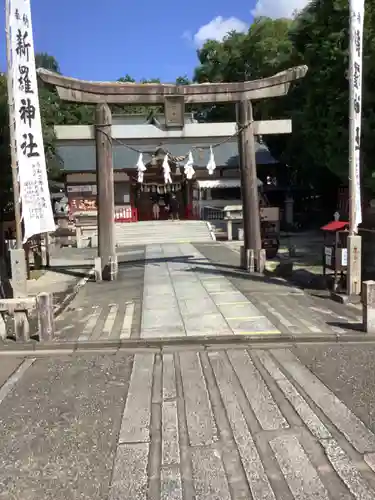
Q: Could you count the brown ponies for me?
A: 0